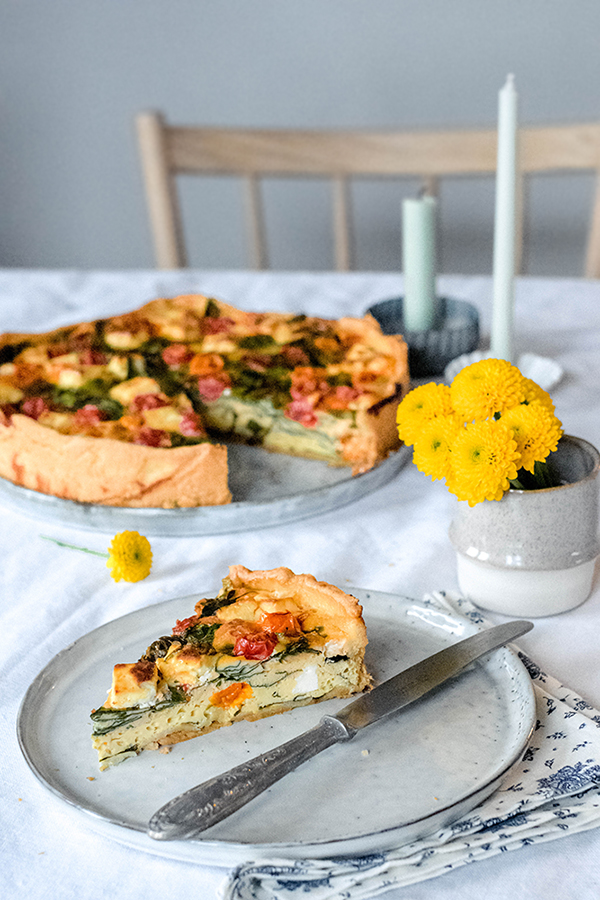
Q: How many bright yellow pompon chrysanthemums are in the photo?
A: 7